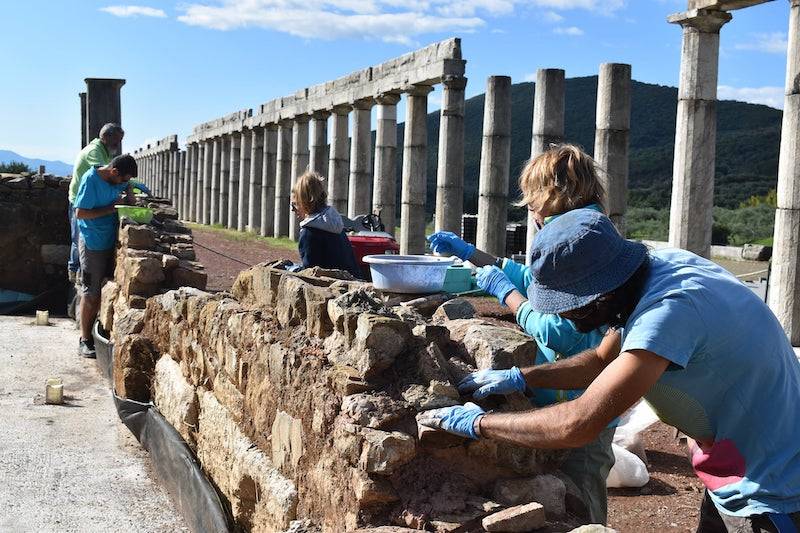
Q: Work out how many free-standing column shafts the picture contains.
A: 3